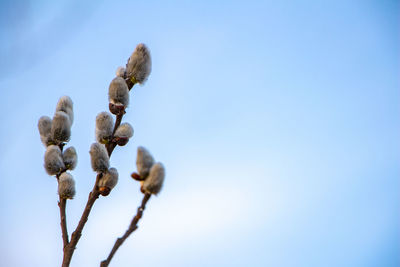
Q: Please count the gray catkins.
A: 15